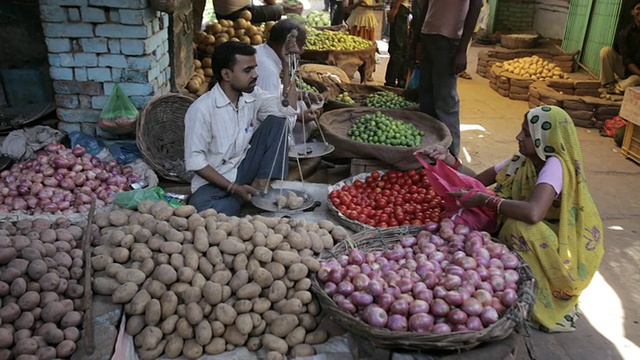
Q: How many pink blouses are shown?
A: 1